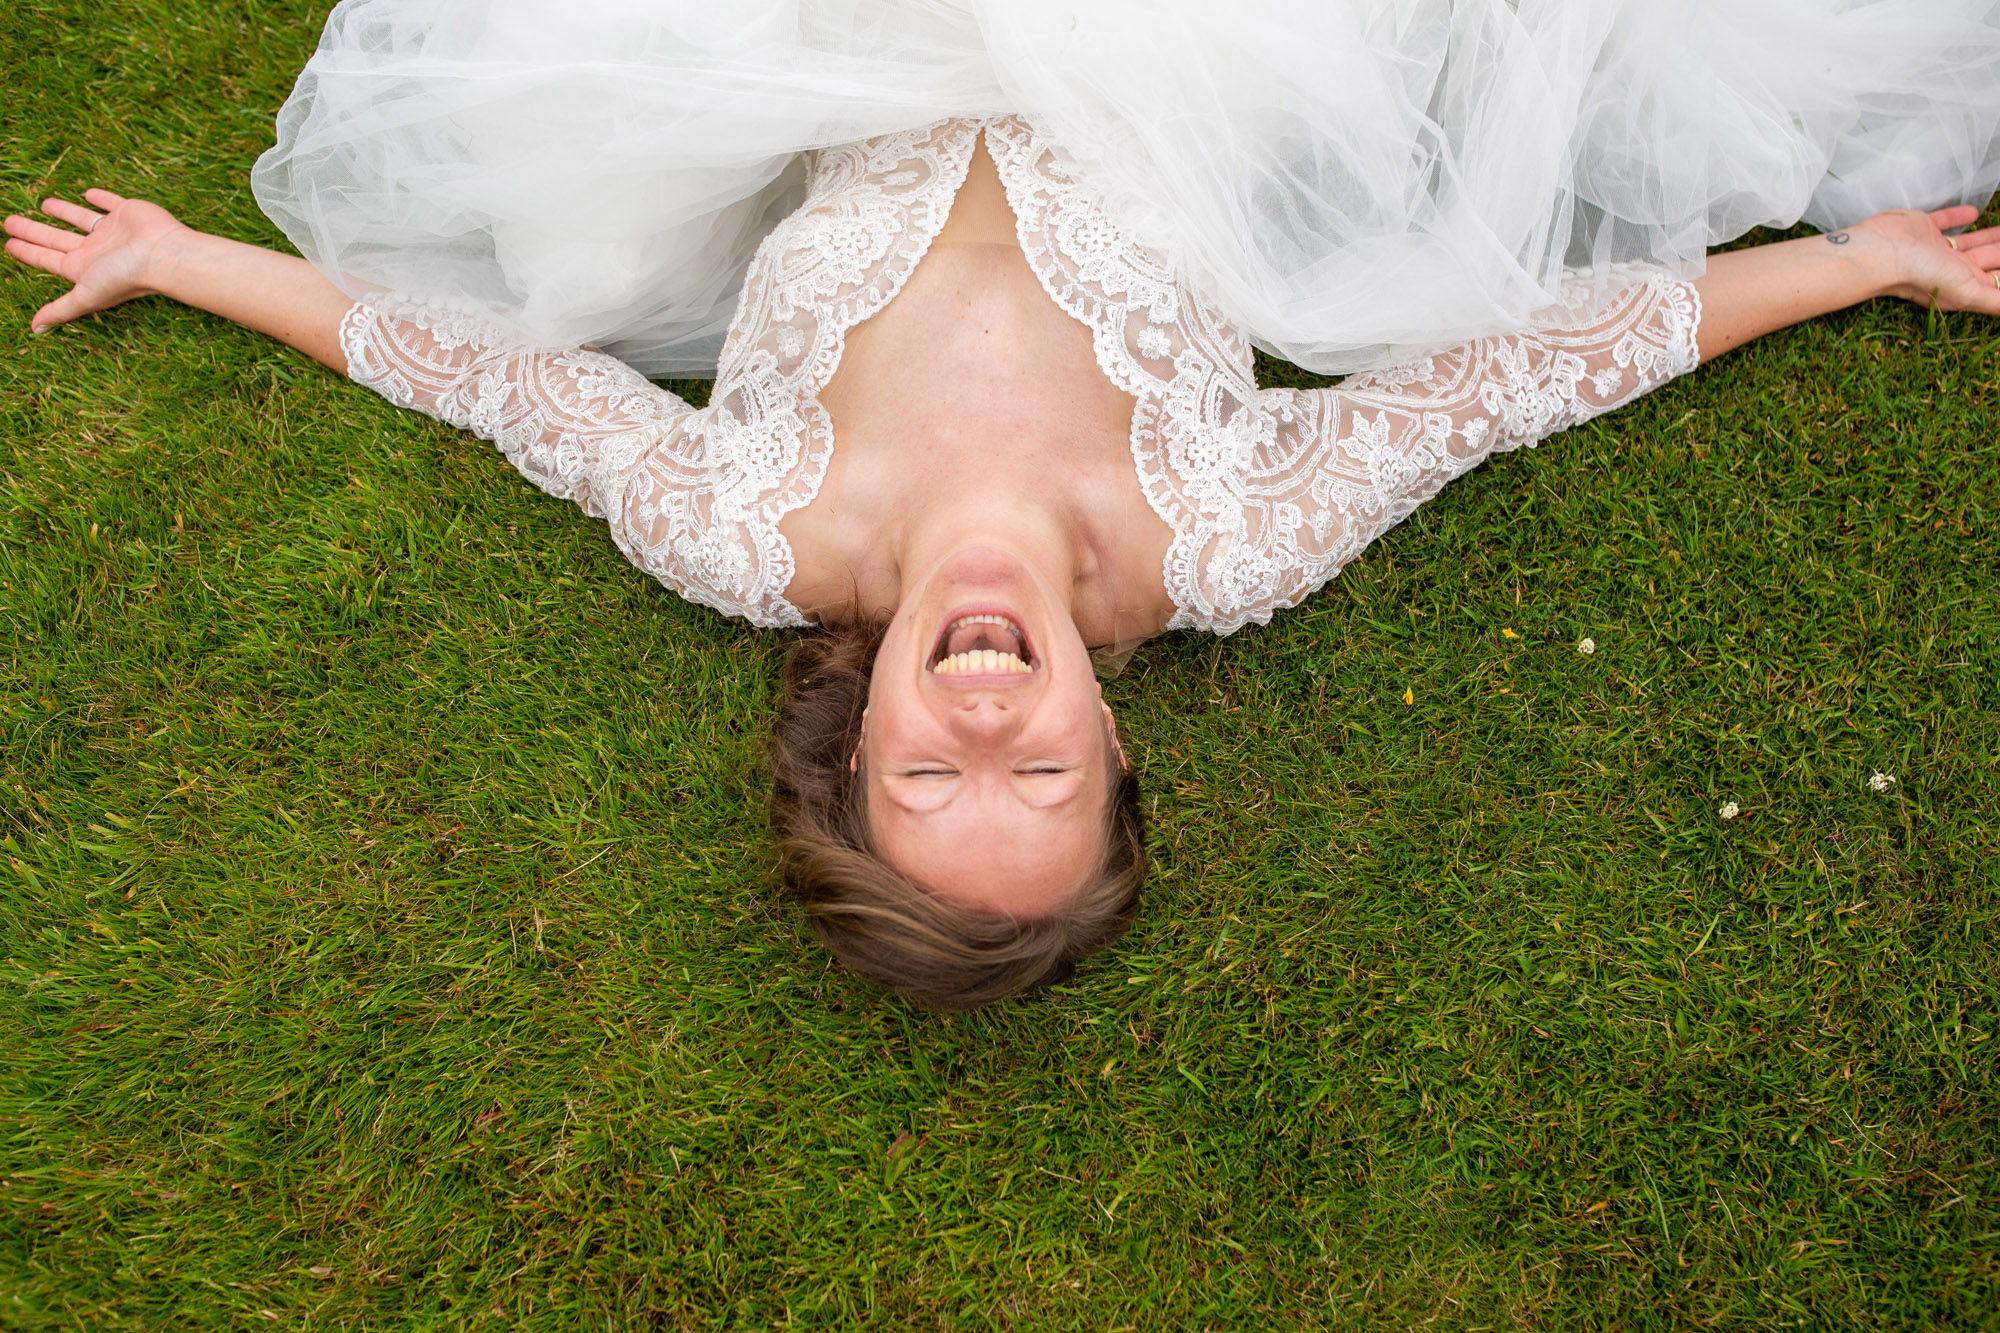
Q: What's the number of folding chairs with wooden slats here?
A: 0